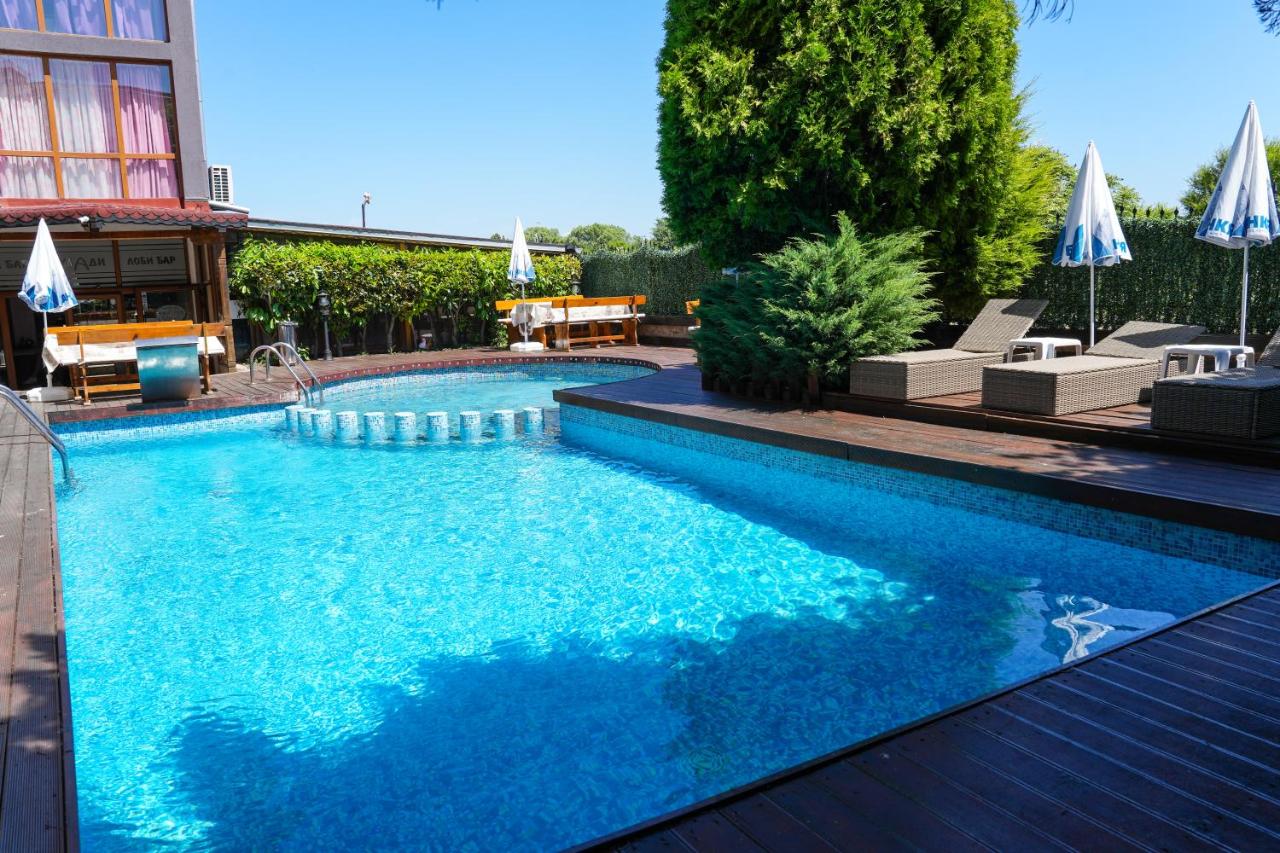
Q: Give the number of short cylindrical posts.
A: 10